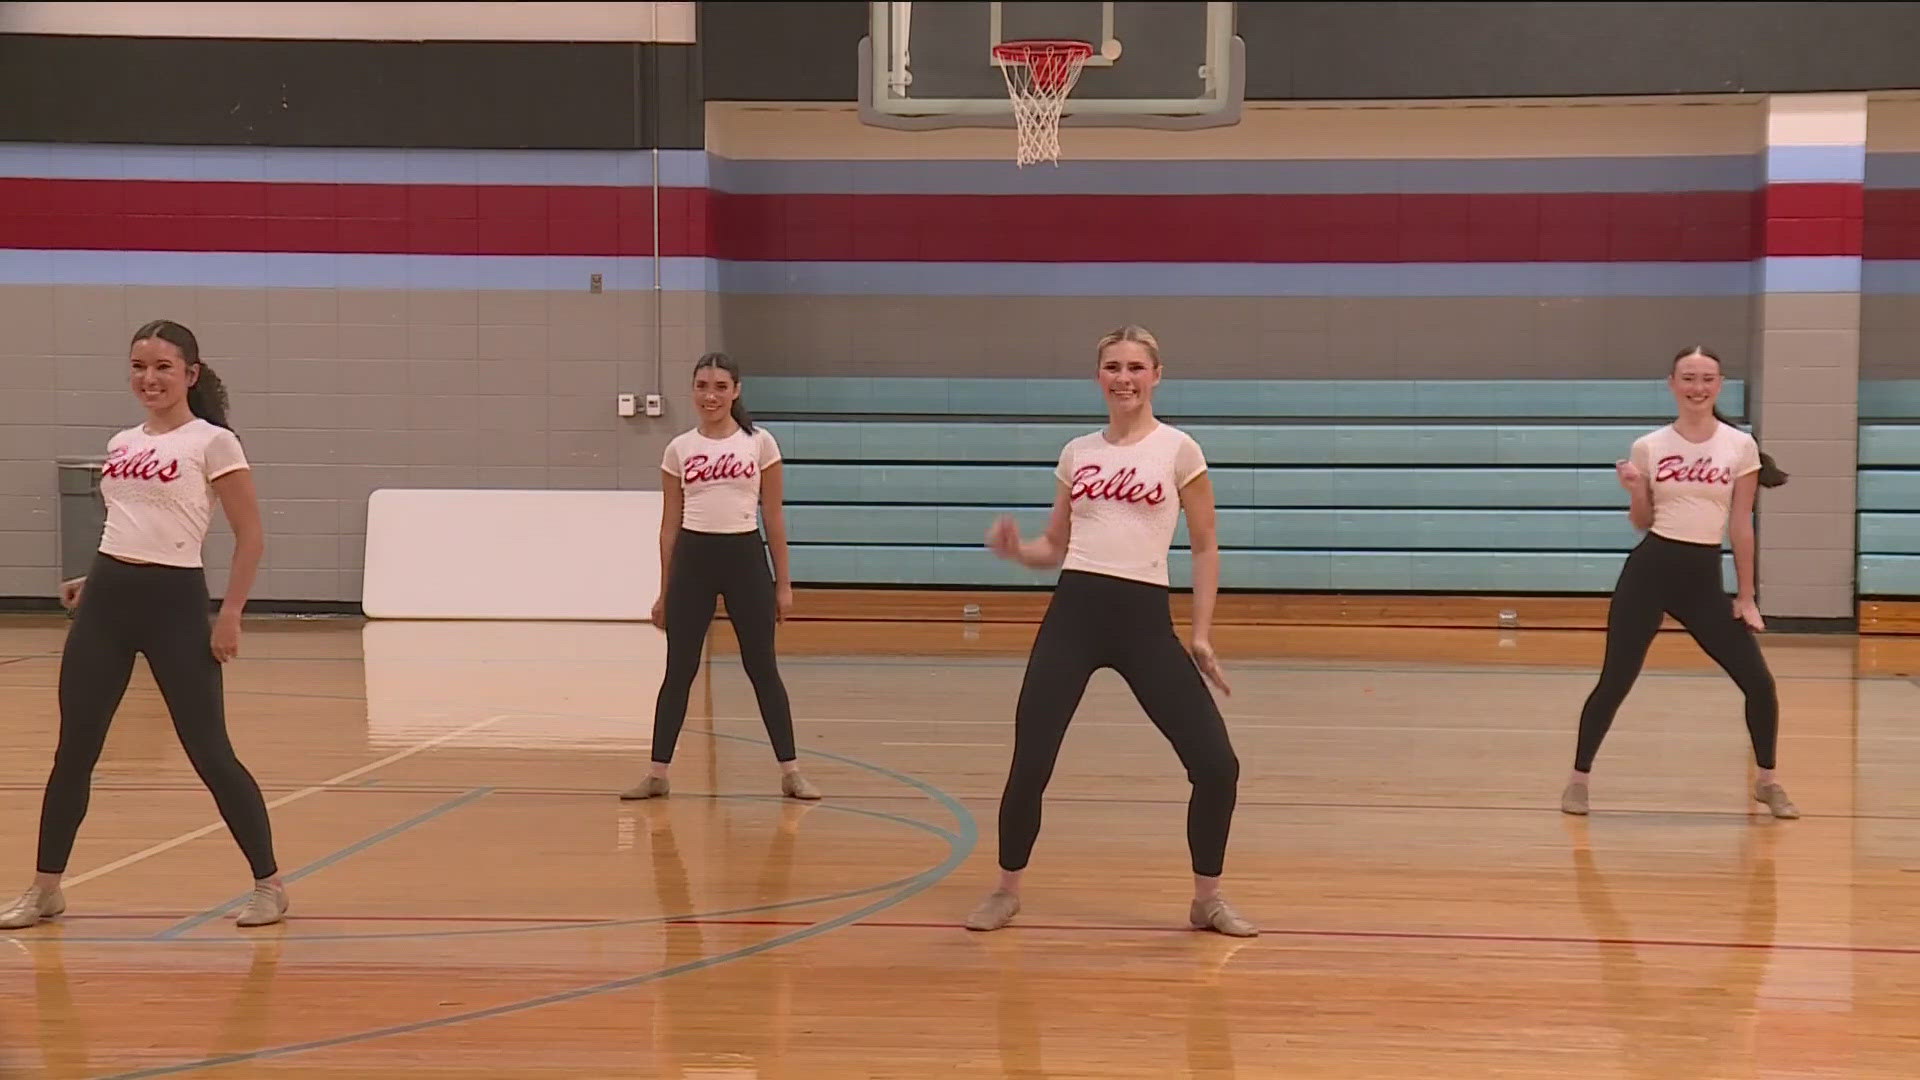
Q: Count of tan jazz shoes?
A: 8